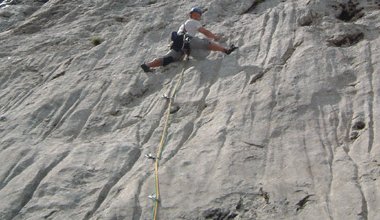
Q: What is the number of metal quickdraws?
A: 3